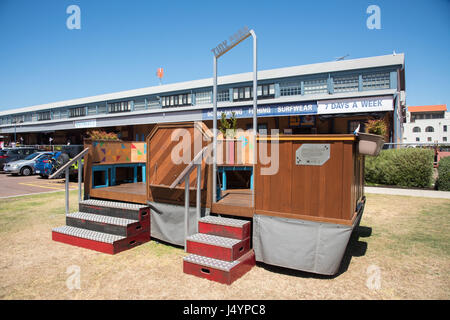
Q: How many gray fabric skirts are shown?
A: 2